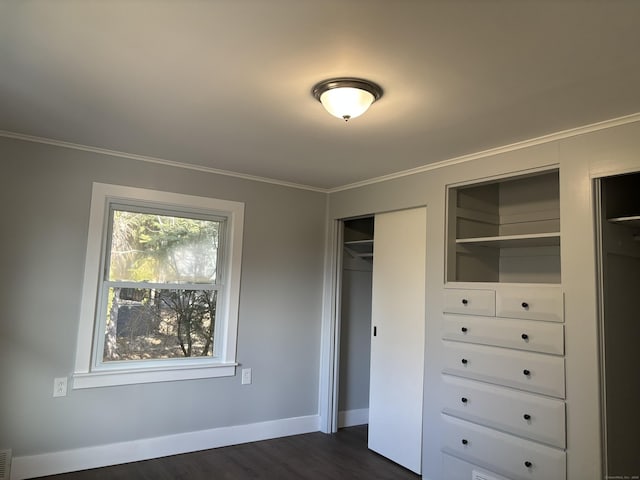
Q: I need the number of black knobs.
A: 10